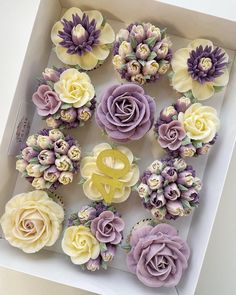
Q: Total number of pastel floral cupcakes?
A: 12